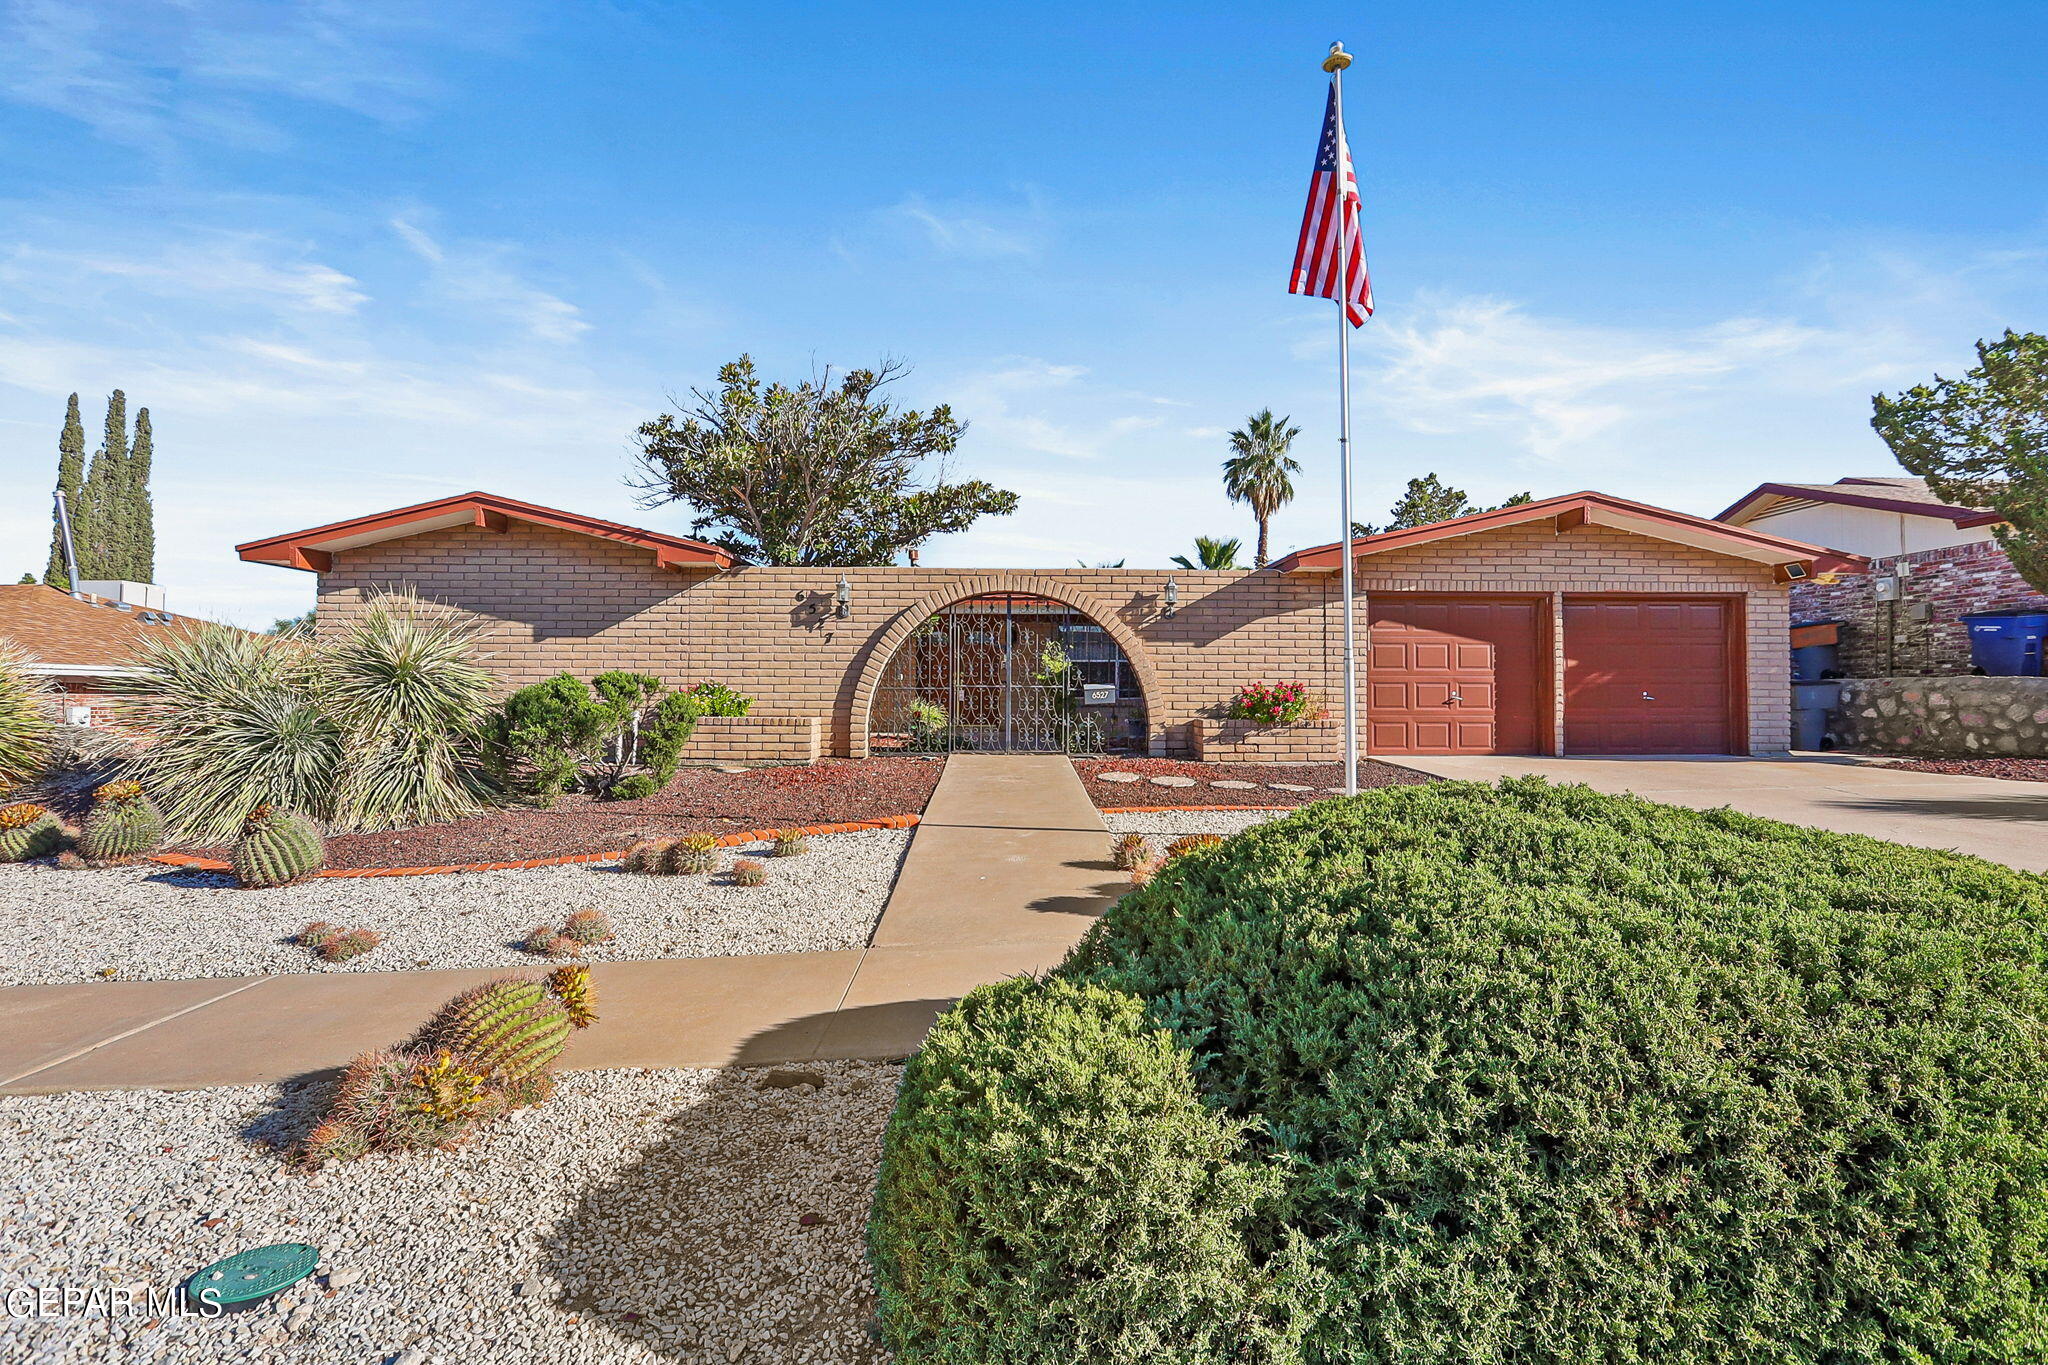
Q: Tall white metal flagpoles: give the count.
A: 1